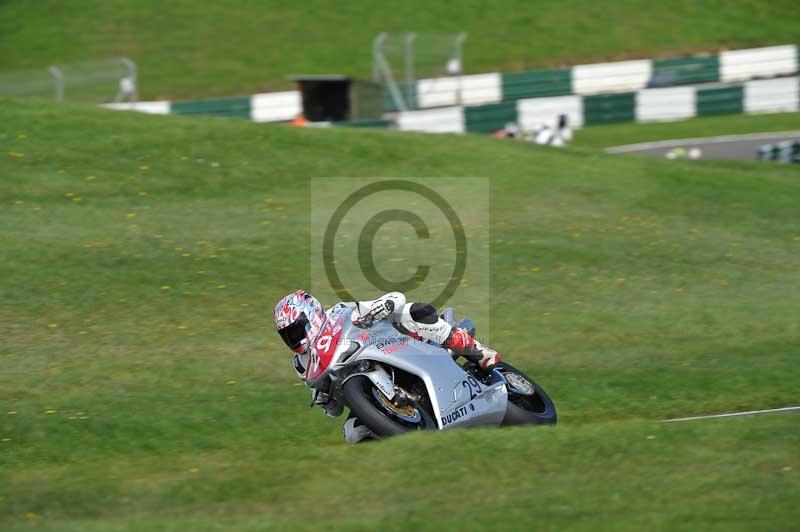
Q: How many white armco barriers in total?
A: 9